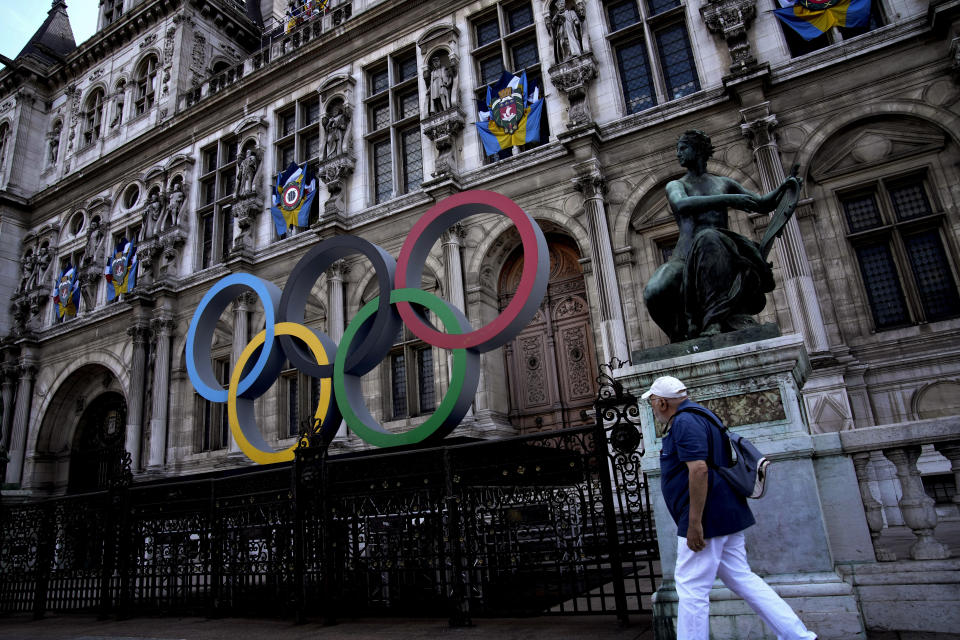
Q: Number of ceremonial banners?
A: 5